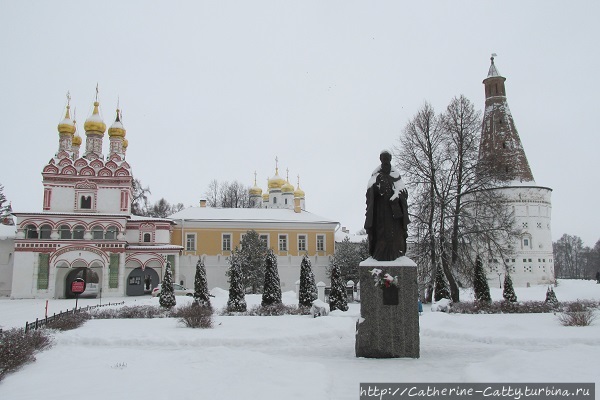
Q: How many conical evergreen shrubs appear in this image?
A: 10